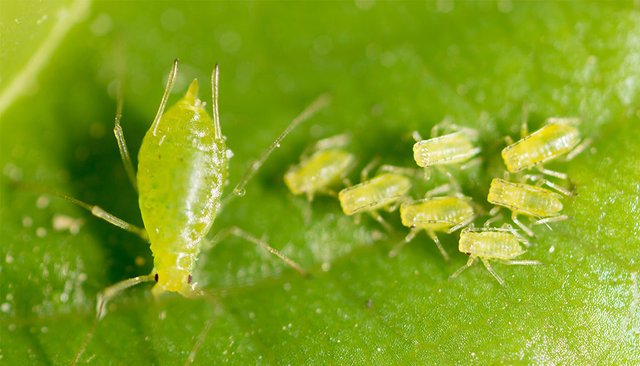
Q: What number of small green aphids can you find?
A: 7